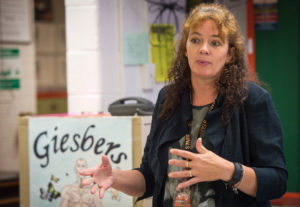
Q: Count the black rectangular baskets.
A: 0